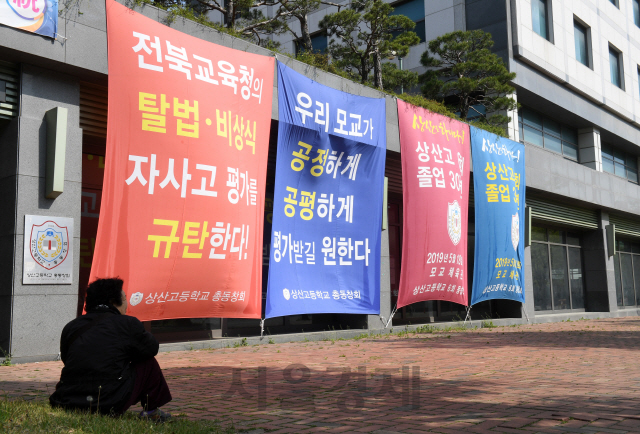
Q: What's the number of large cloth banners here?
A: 4